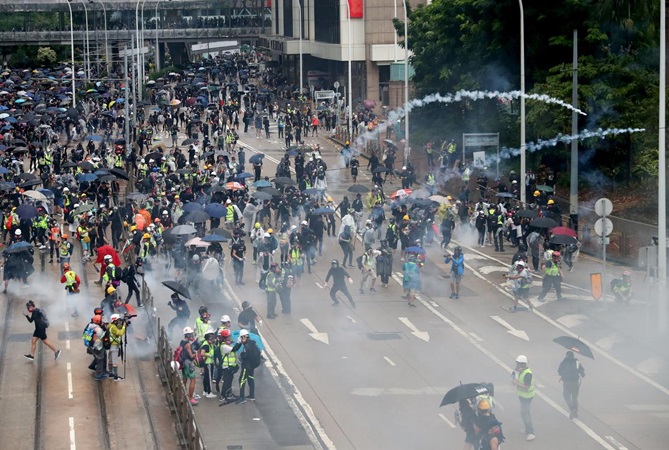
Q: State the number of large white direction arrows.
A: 3